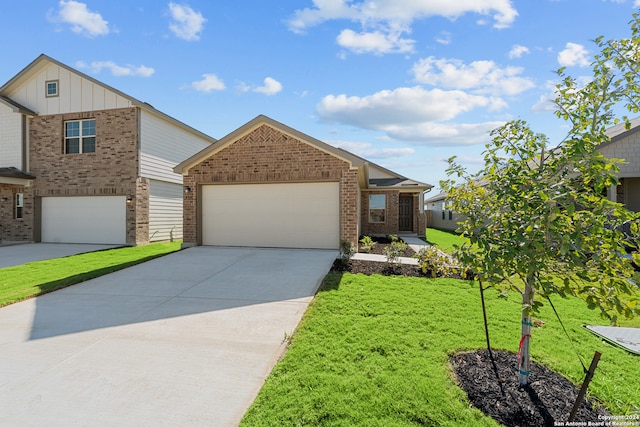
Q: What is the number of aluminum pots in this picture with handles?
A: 0